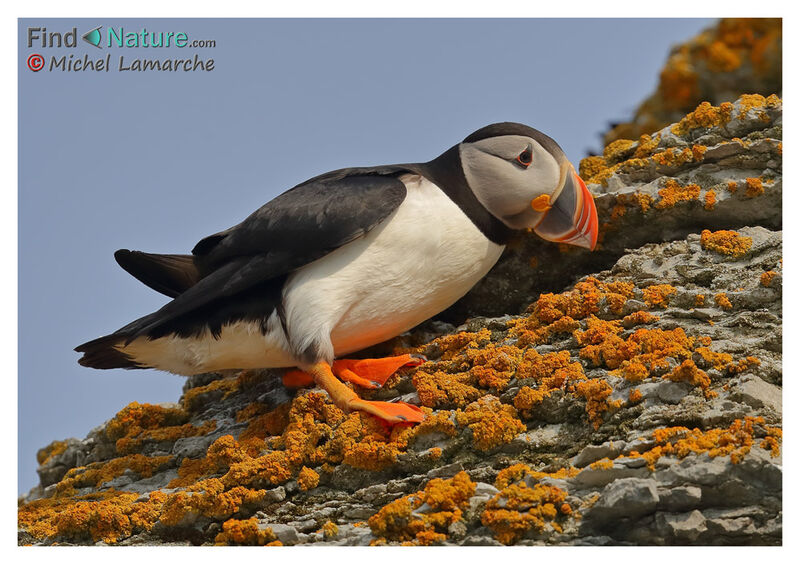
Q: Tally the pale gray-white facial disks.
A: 1